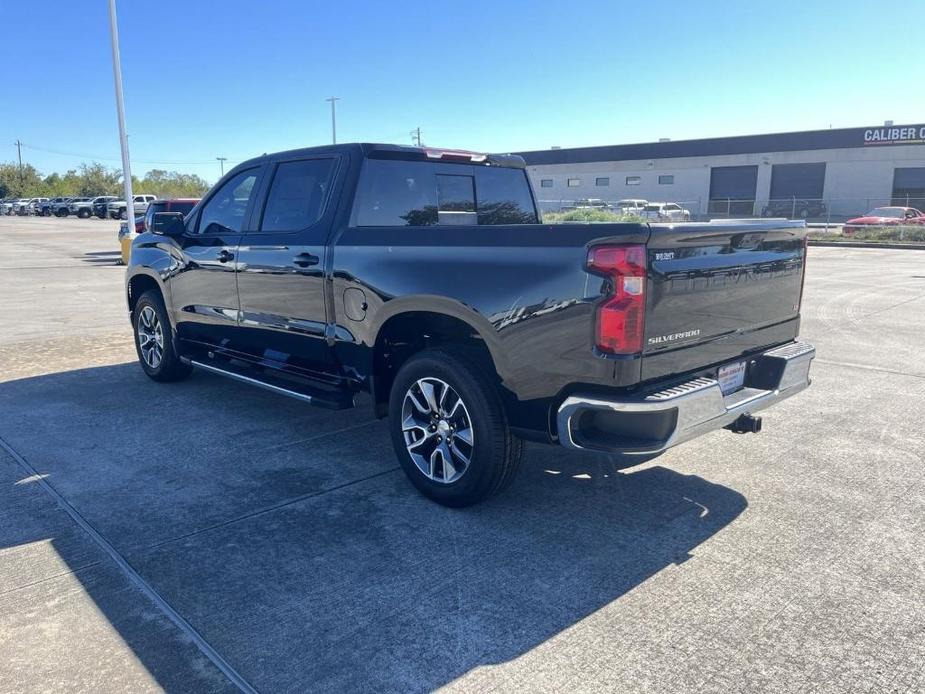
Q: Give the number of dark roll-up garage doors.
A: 3